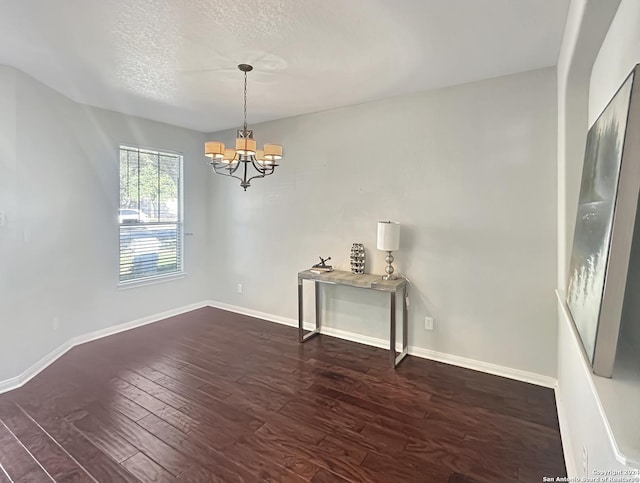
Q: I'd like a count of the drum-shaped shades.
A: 6